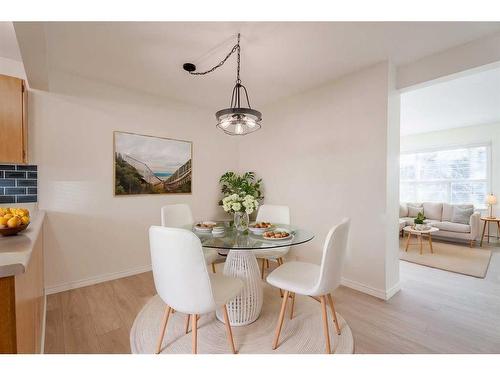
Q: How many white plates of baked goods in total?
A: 3